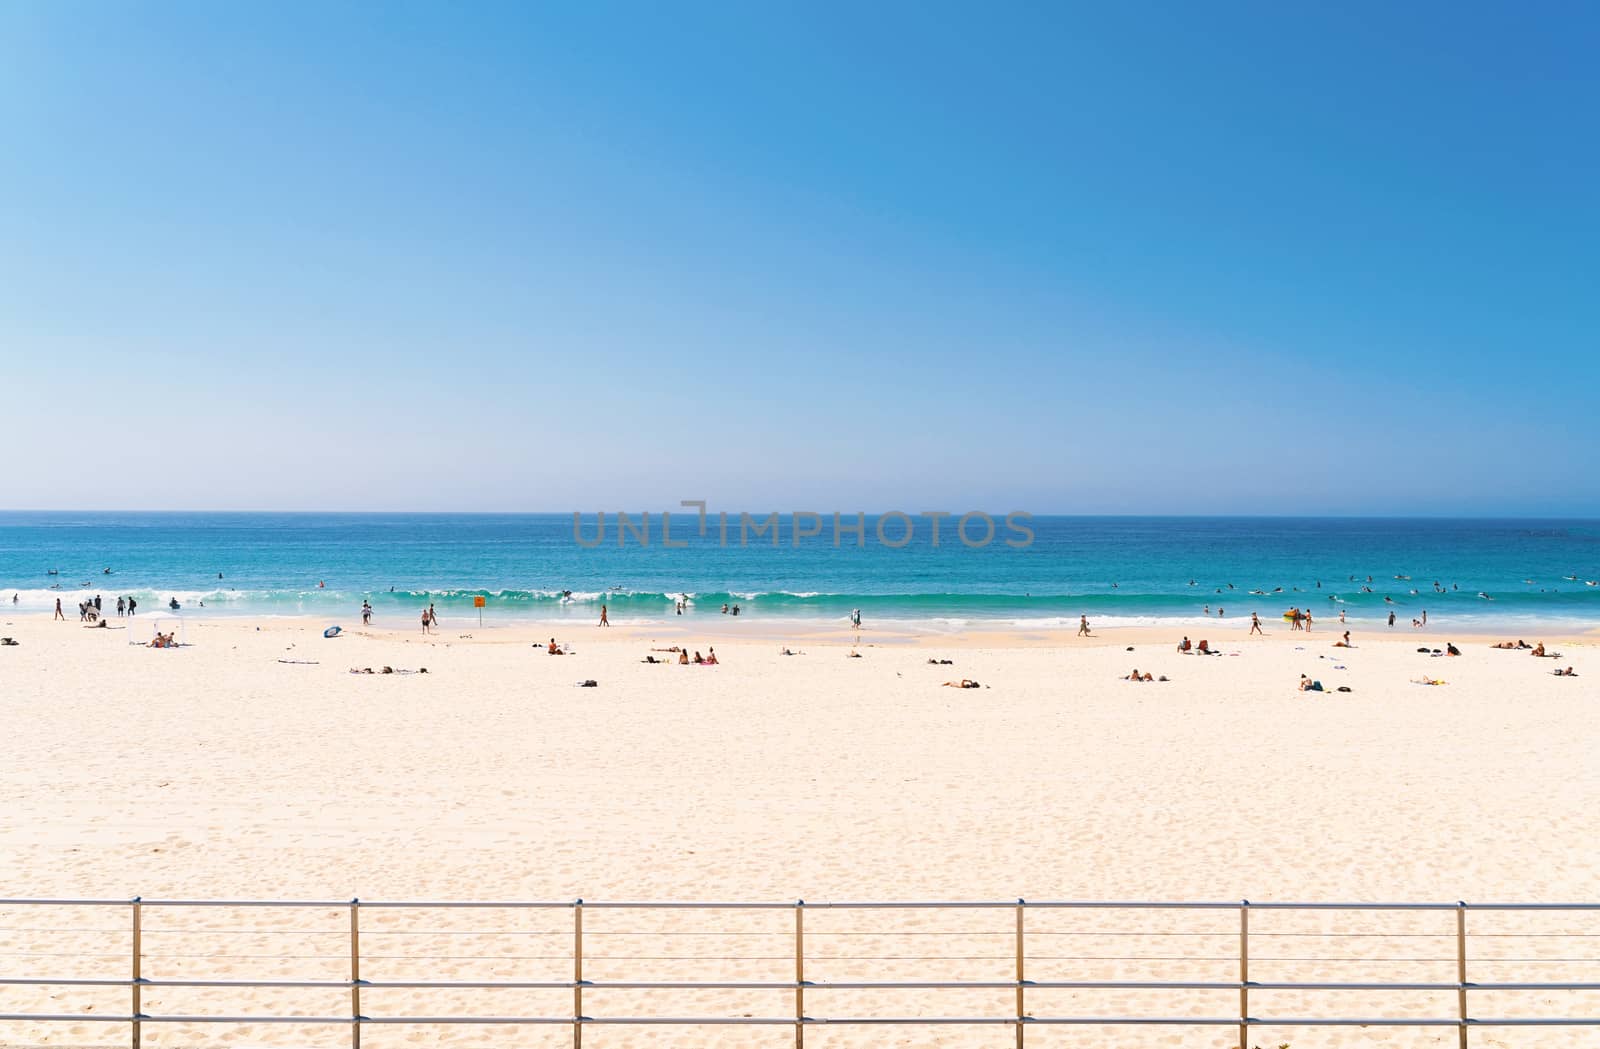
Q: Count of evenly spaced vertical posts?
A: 7